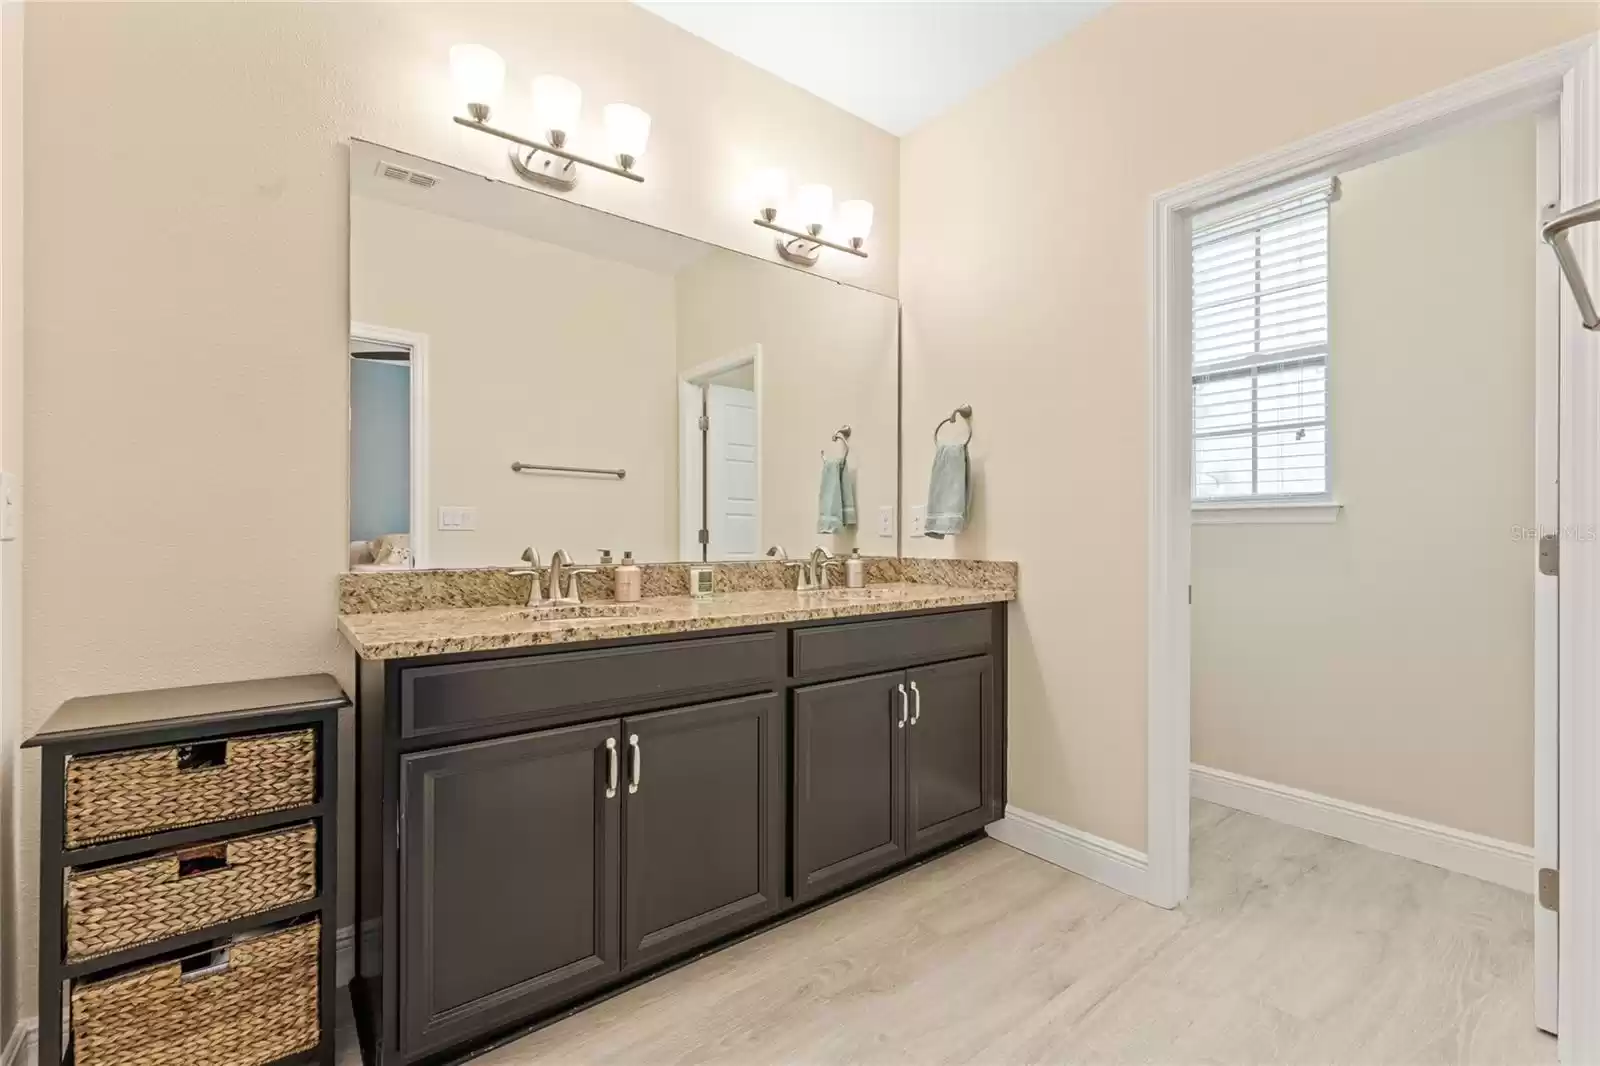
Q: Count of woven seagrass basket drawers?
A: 3